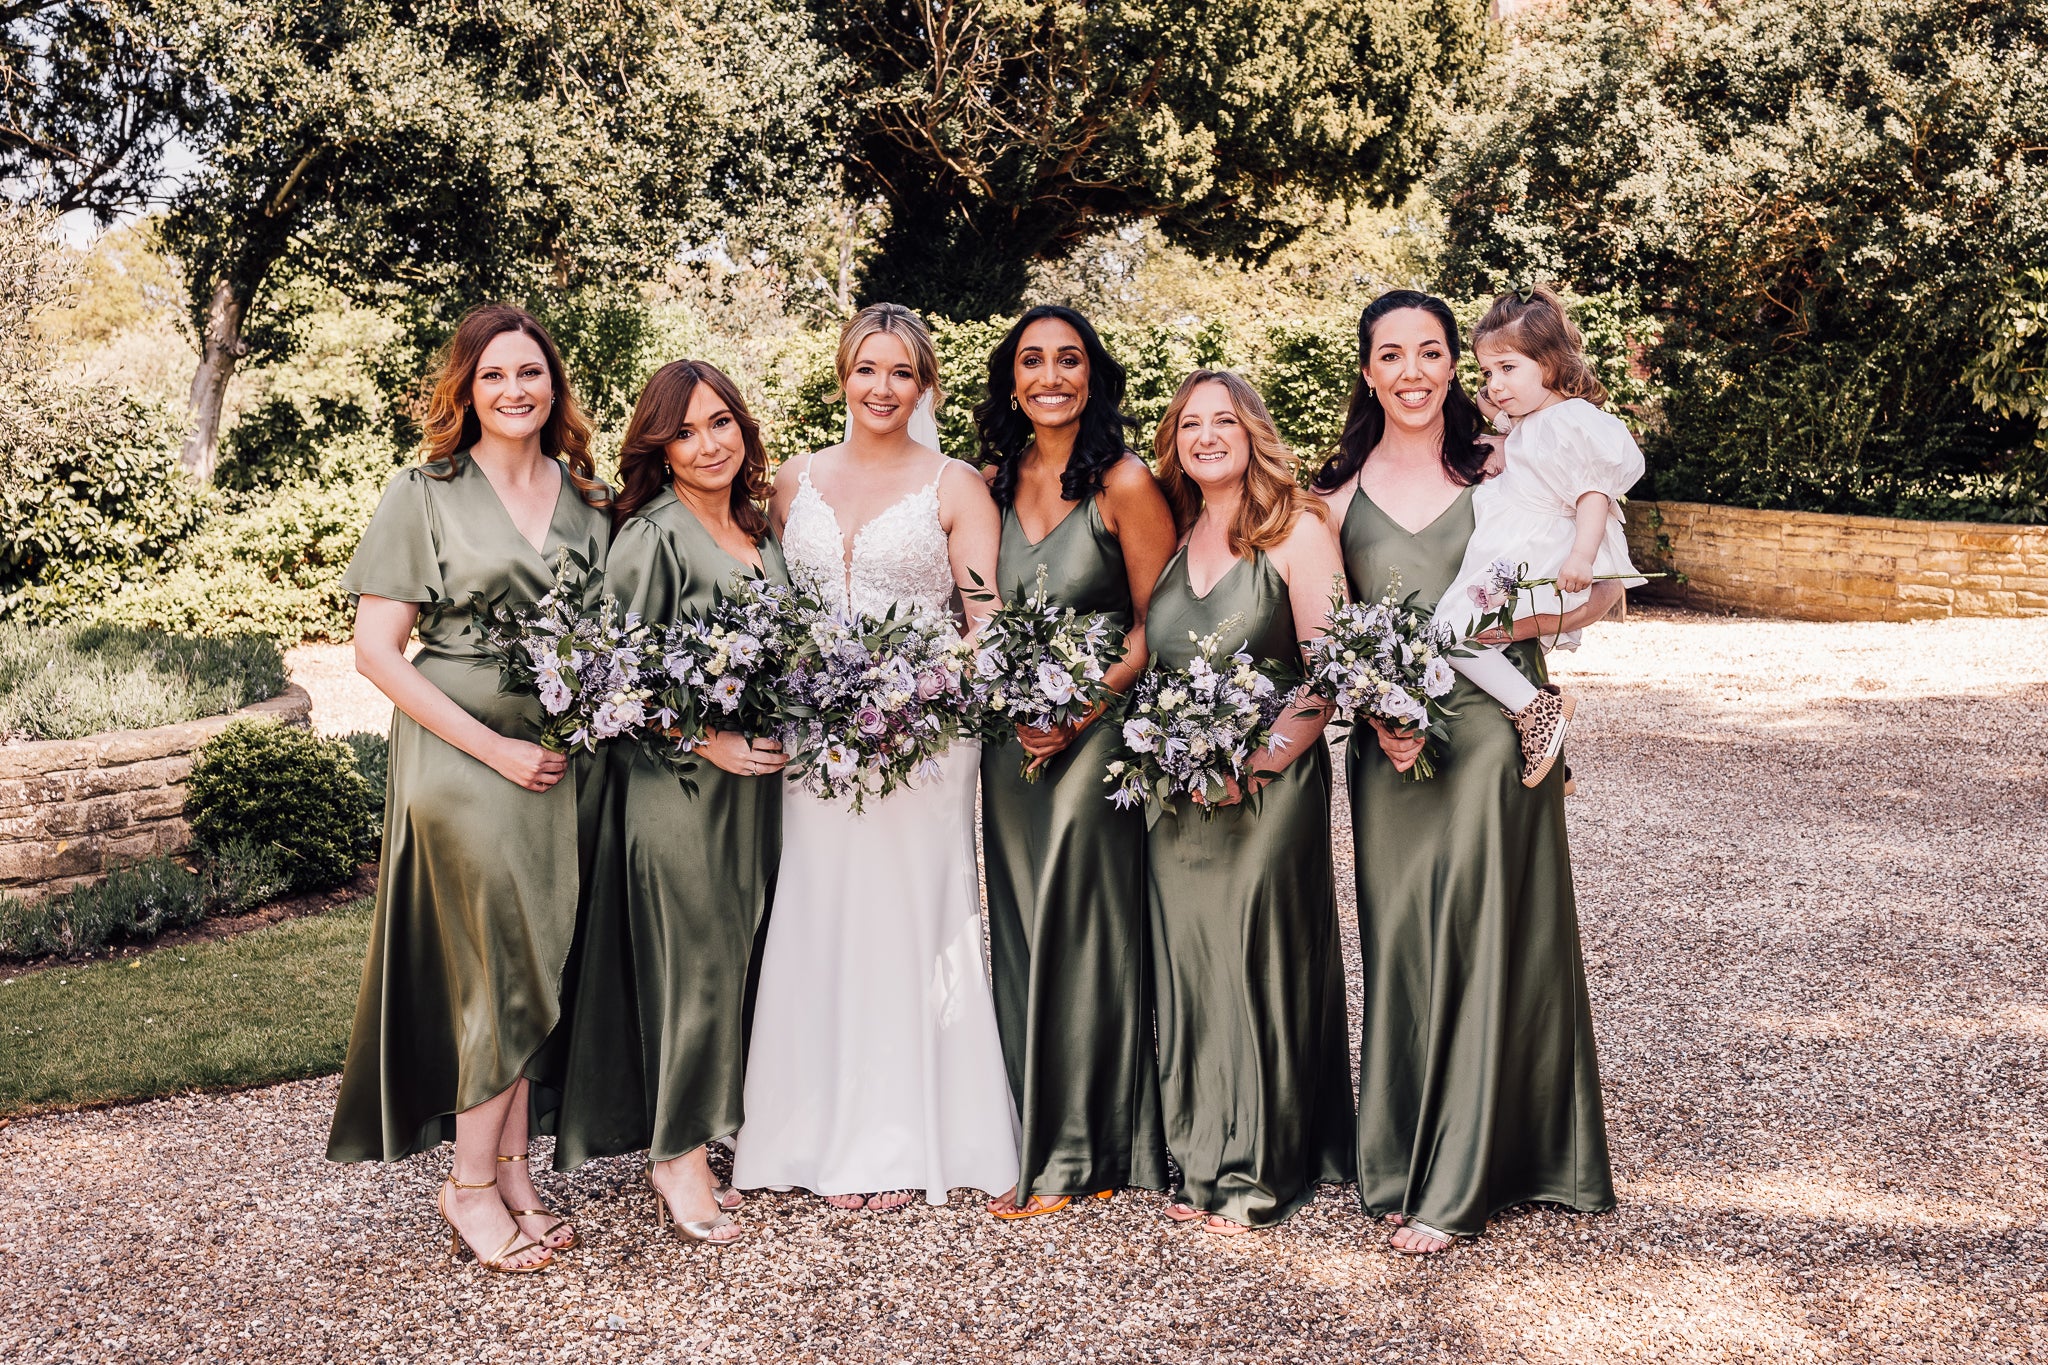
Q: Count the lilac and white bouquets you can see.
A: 6